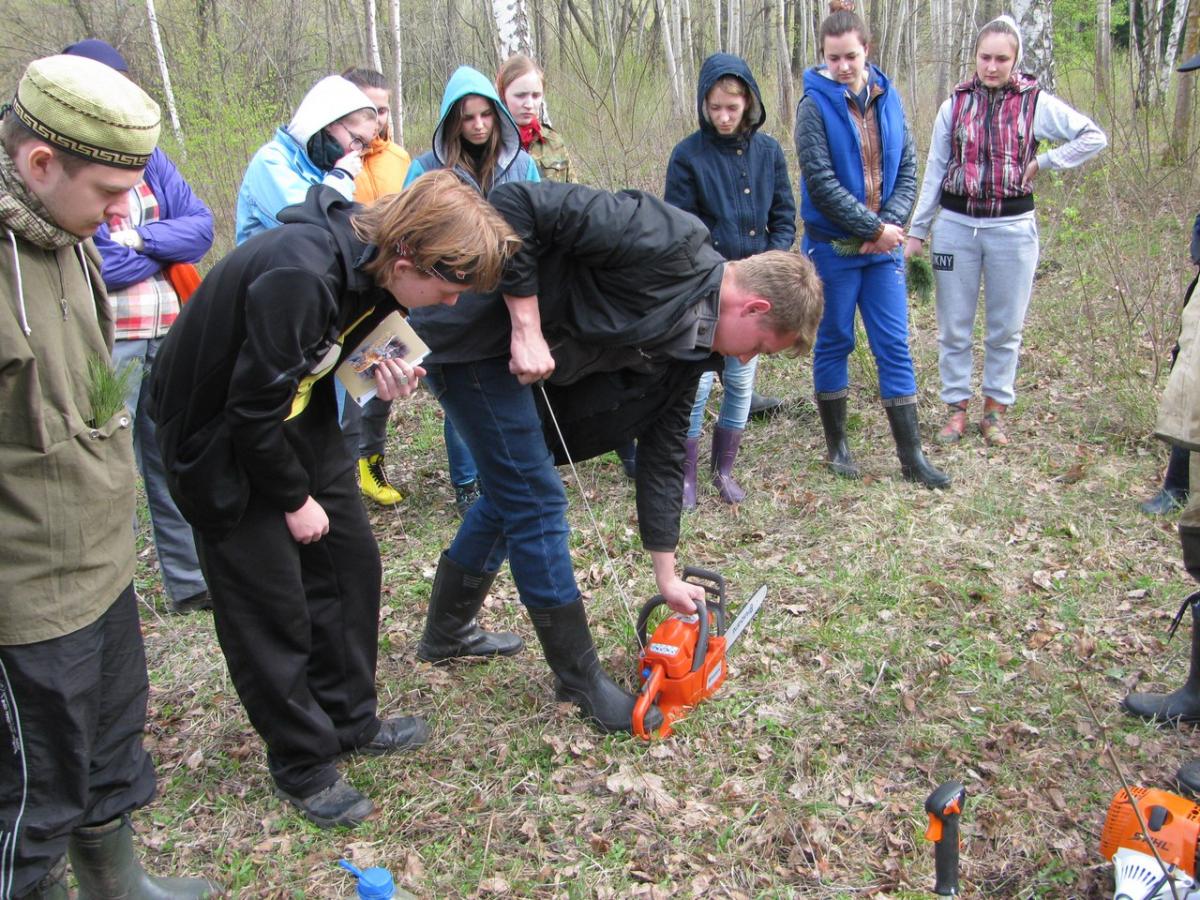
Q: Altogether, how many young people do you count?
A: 11